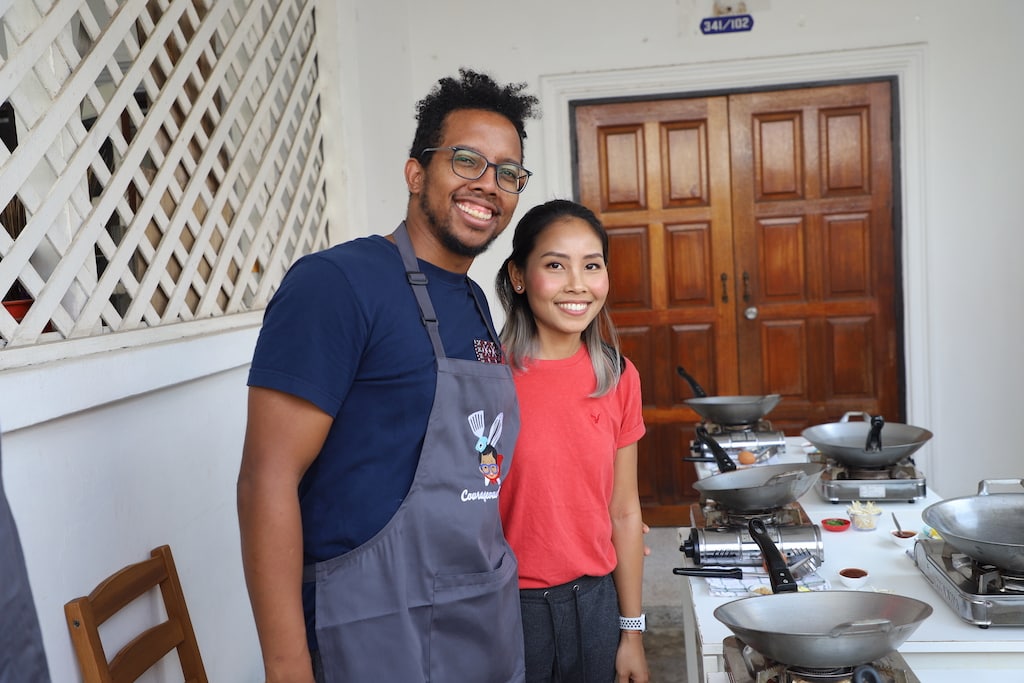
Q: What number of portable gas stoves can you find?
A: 5